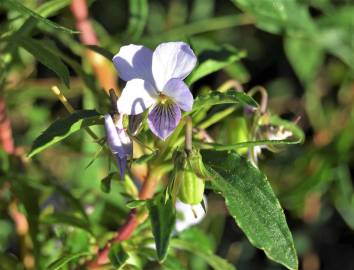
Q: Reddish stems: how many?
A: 3